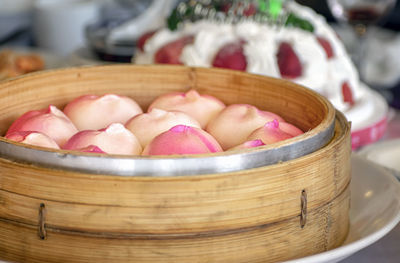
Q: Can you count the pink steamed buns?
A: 11